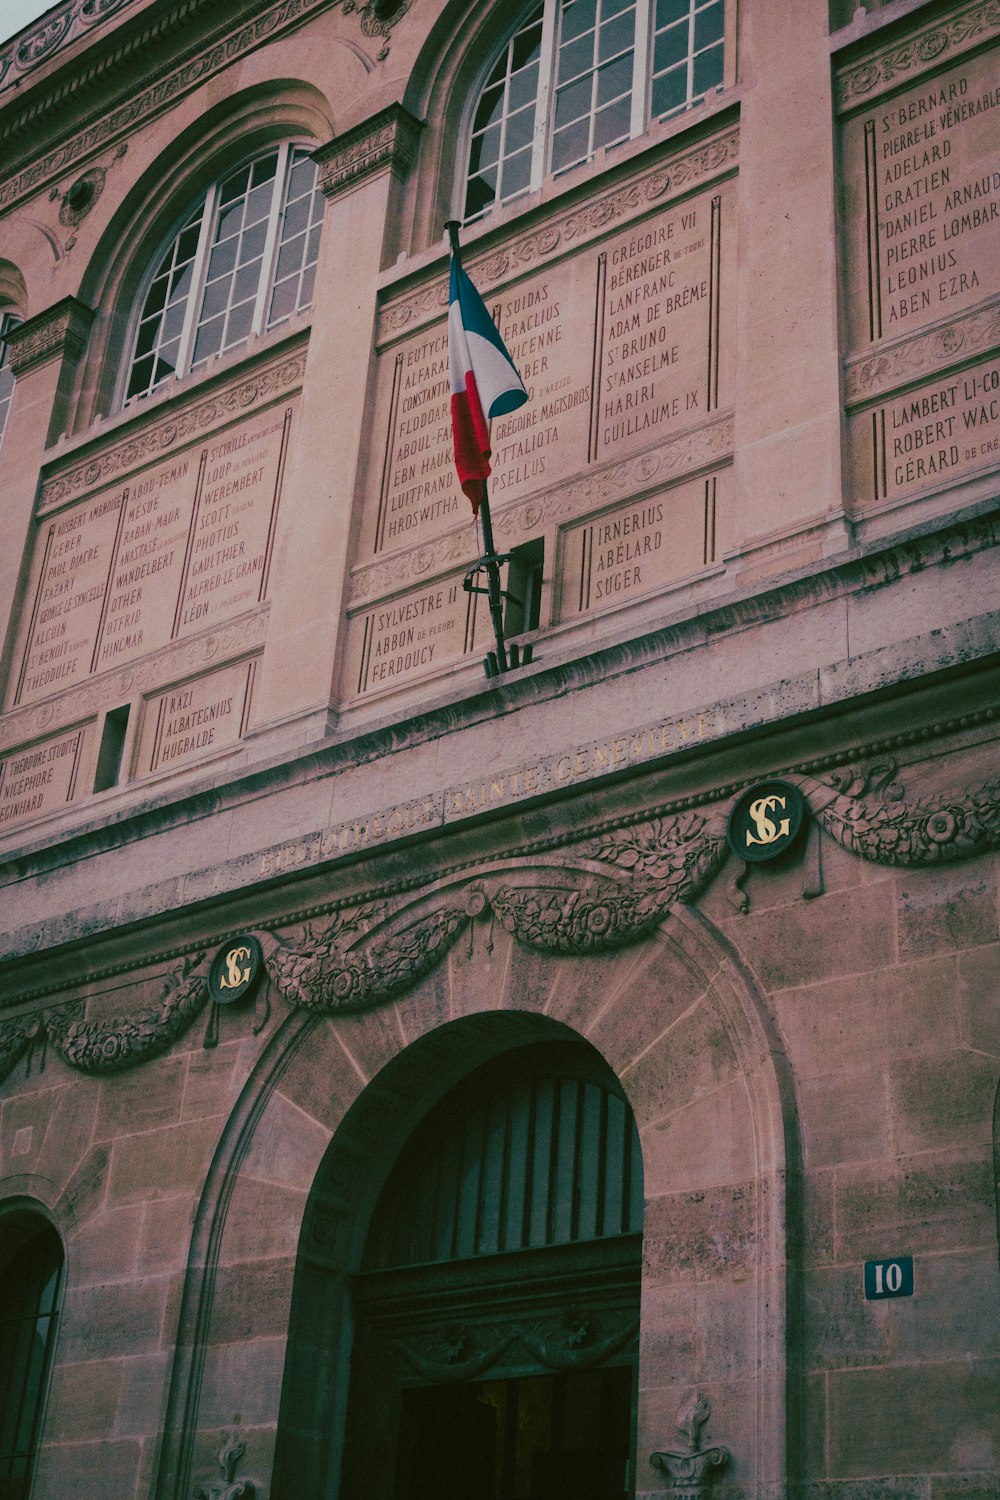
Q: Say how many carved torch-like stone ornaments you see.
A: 2